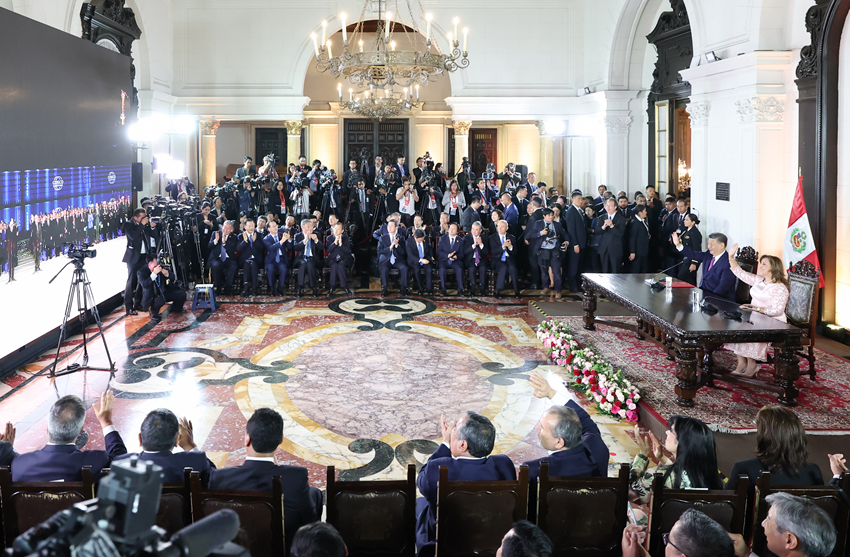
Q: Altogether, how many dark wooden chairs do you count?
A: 10